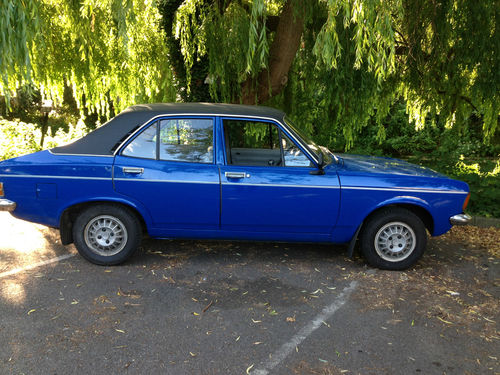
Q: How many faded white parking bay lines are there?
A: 2